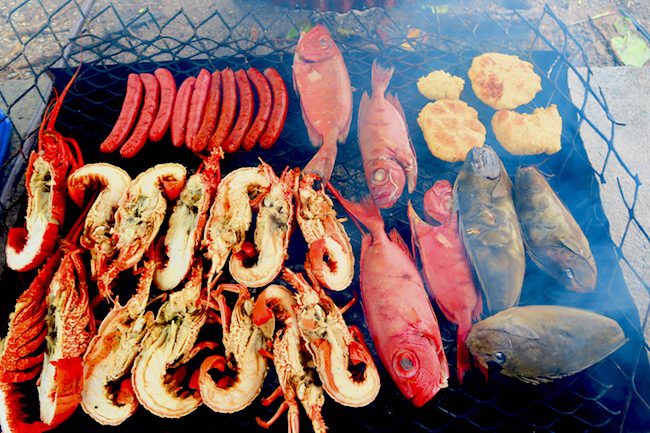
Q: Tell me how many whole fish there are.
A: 7